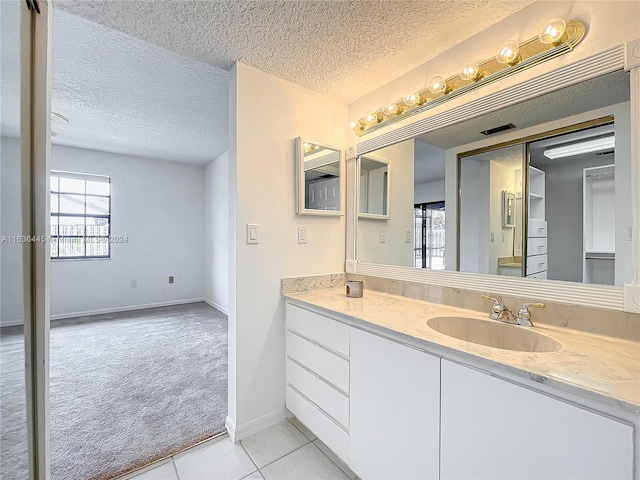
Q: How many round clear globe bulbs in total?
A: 8